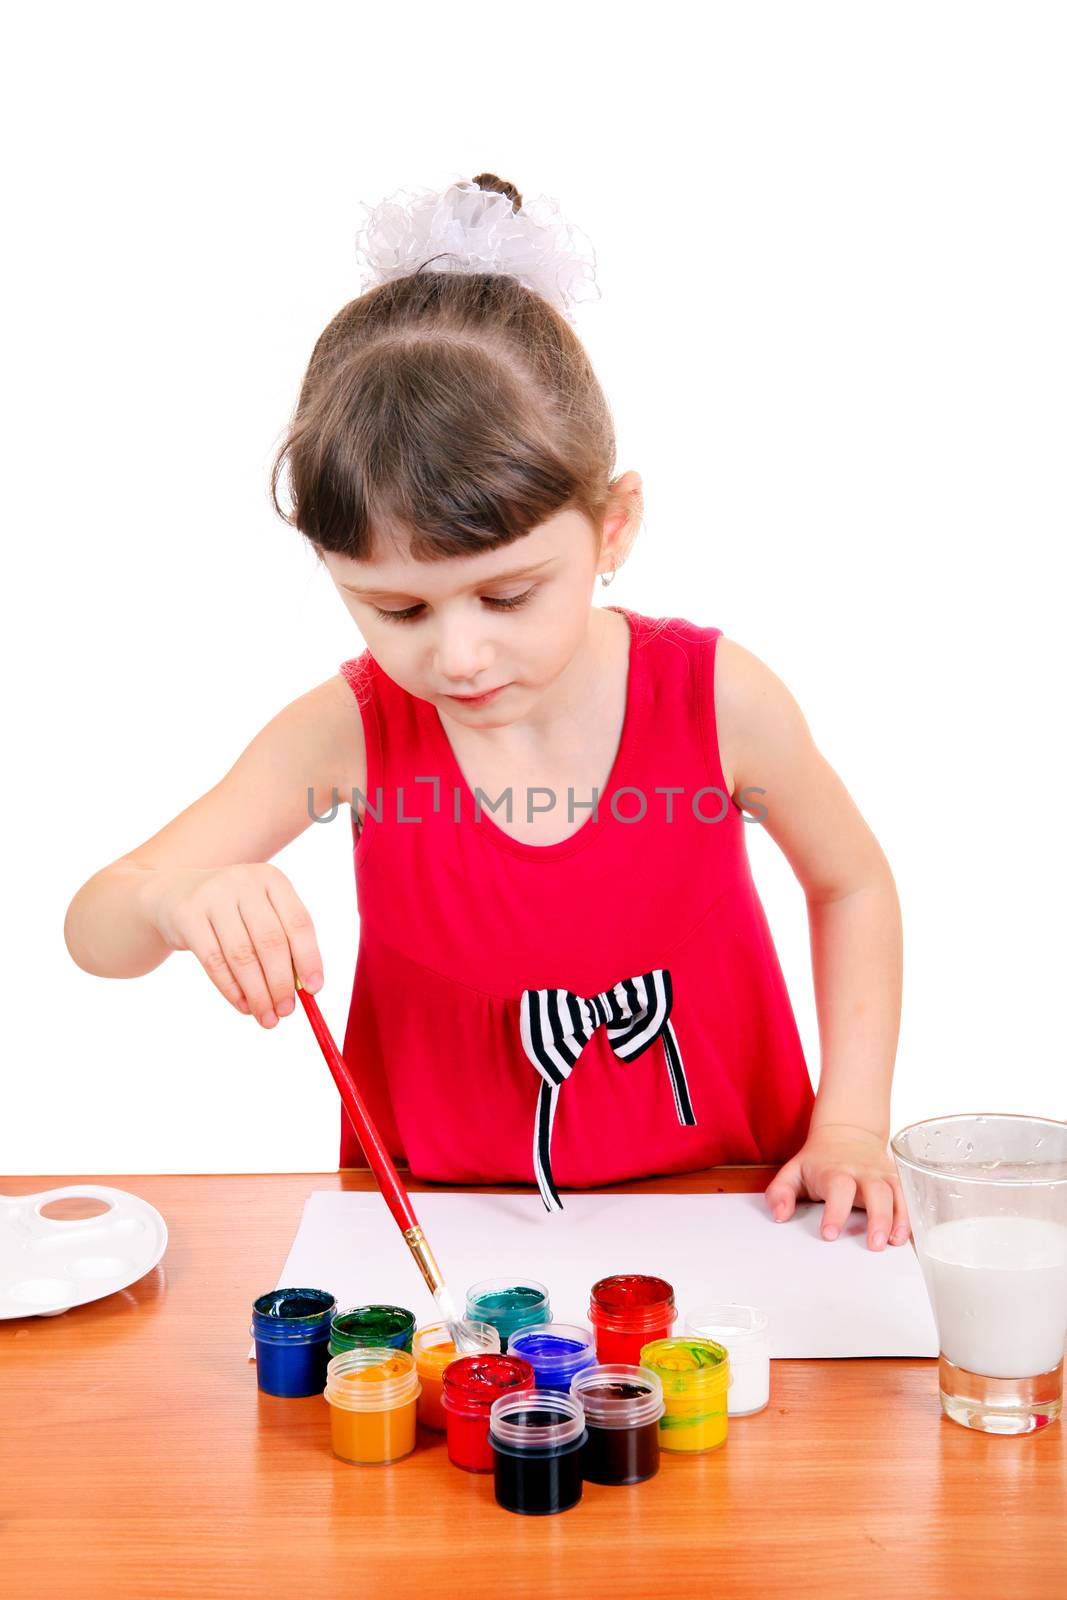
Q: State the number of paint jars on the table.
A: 12